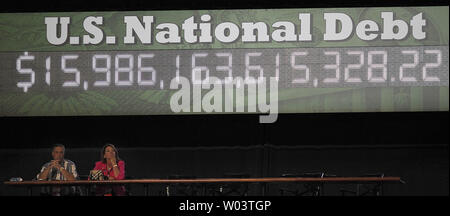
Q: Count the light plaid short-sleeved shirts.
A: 1